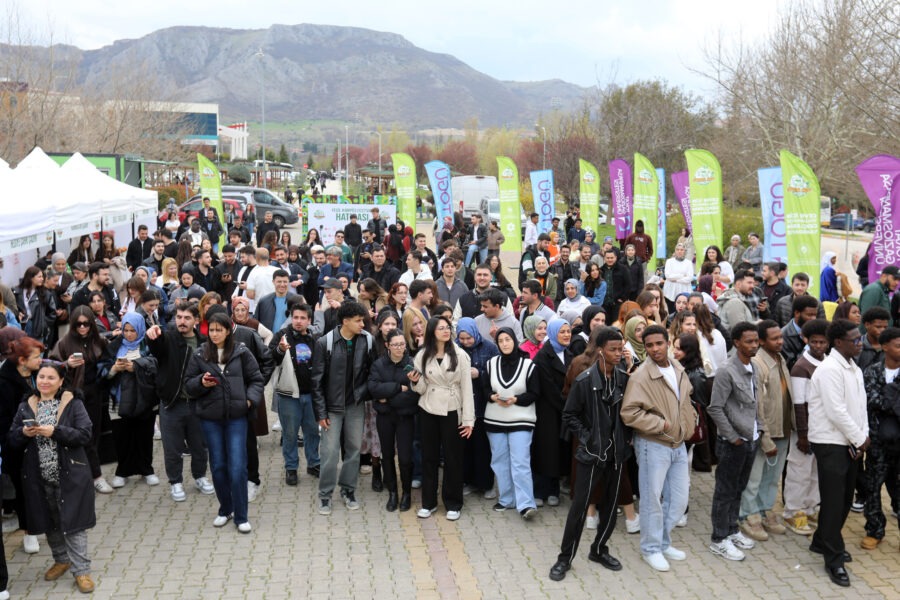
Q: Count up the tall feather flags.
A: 14